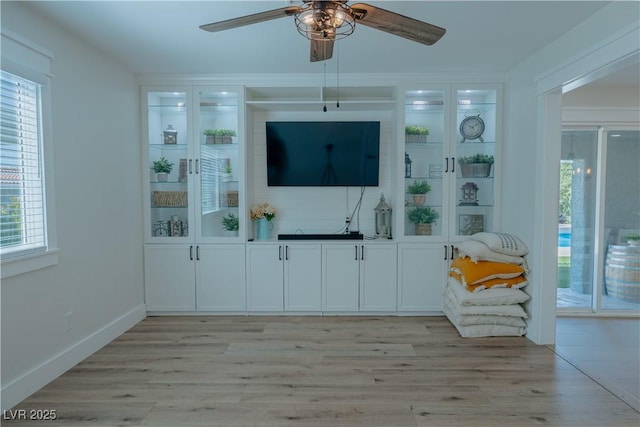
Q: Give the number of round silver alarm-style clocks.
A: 1